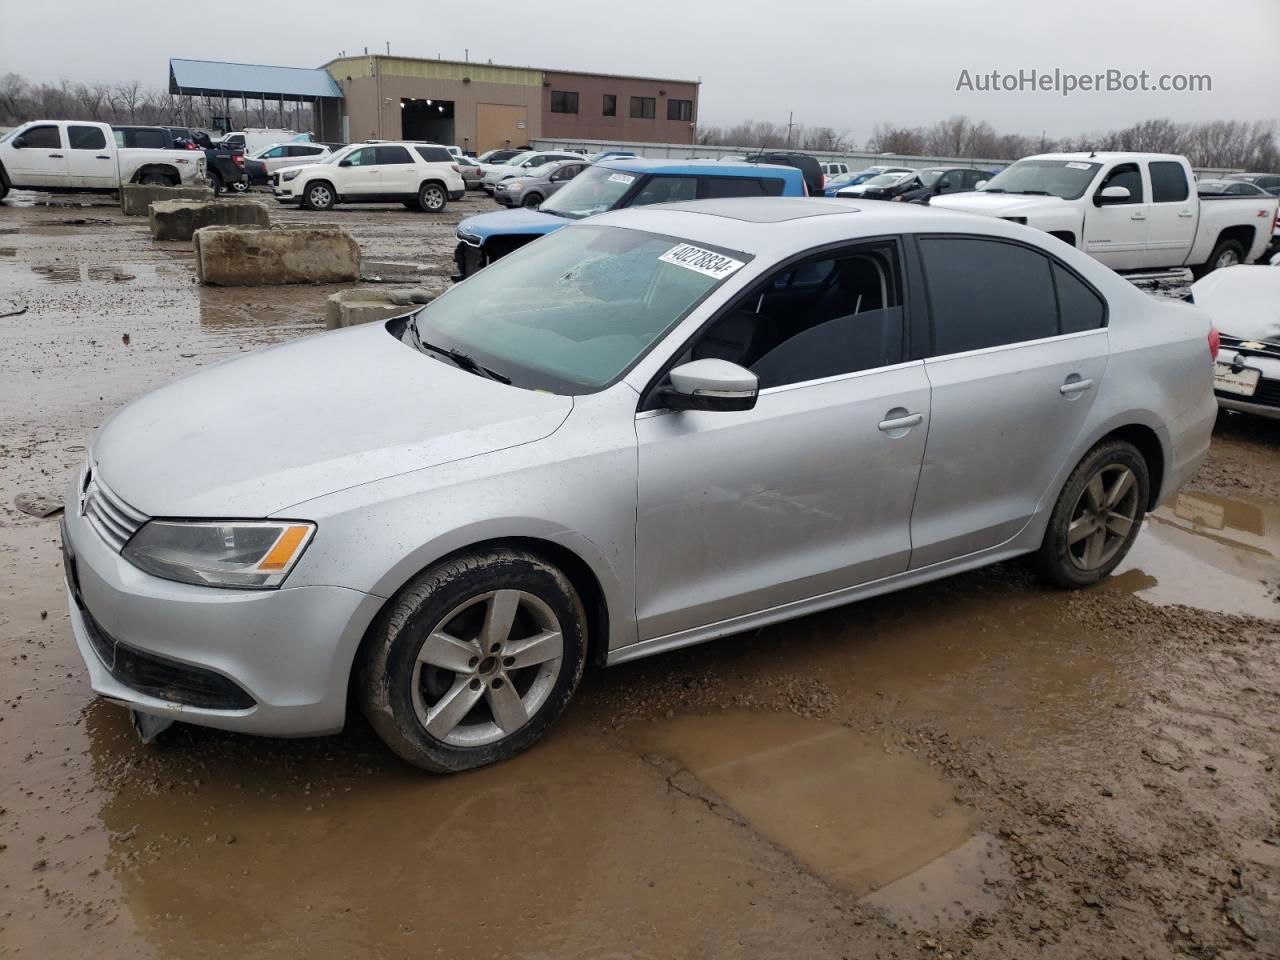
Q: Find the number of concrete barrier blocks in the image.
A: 4